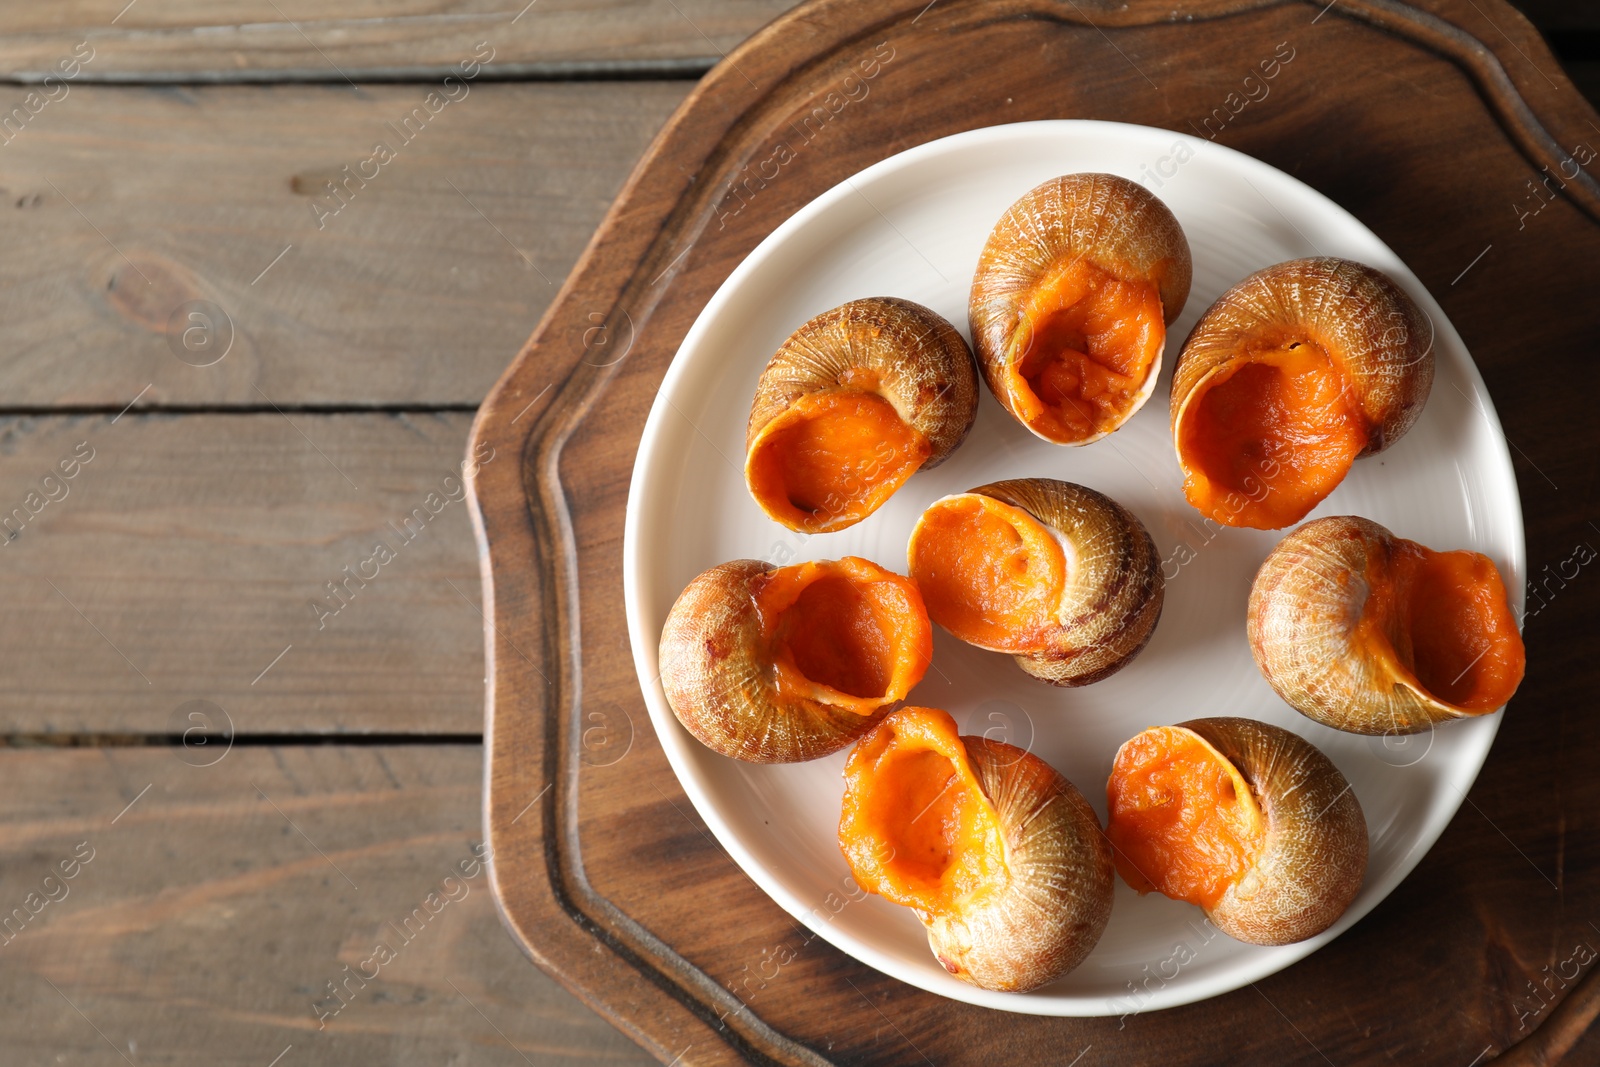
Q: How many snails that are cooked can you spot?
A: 8